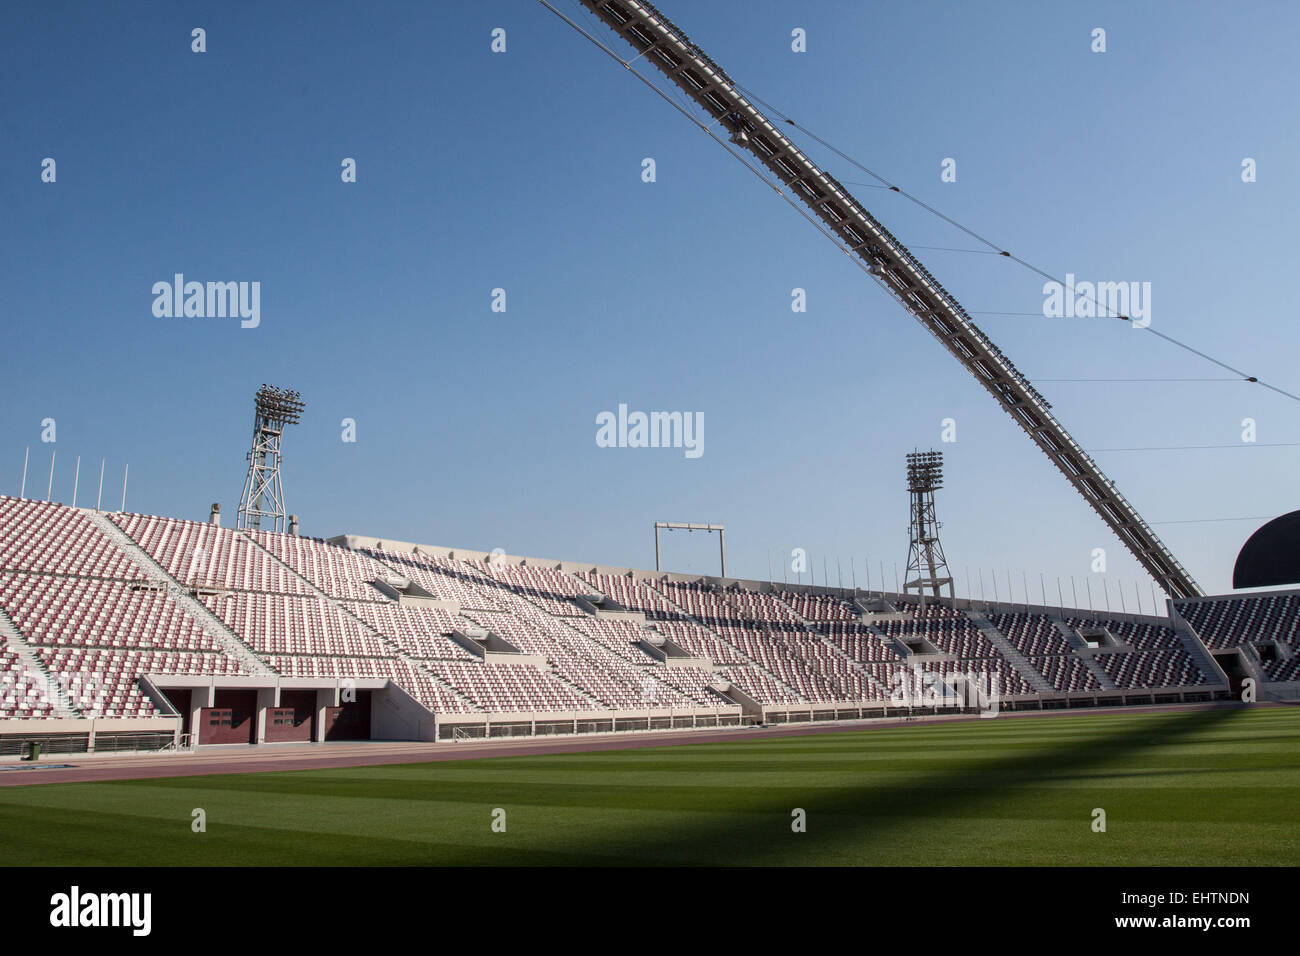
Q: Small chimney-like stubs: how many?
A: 2